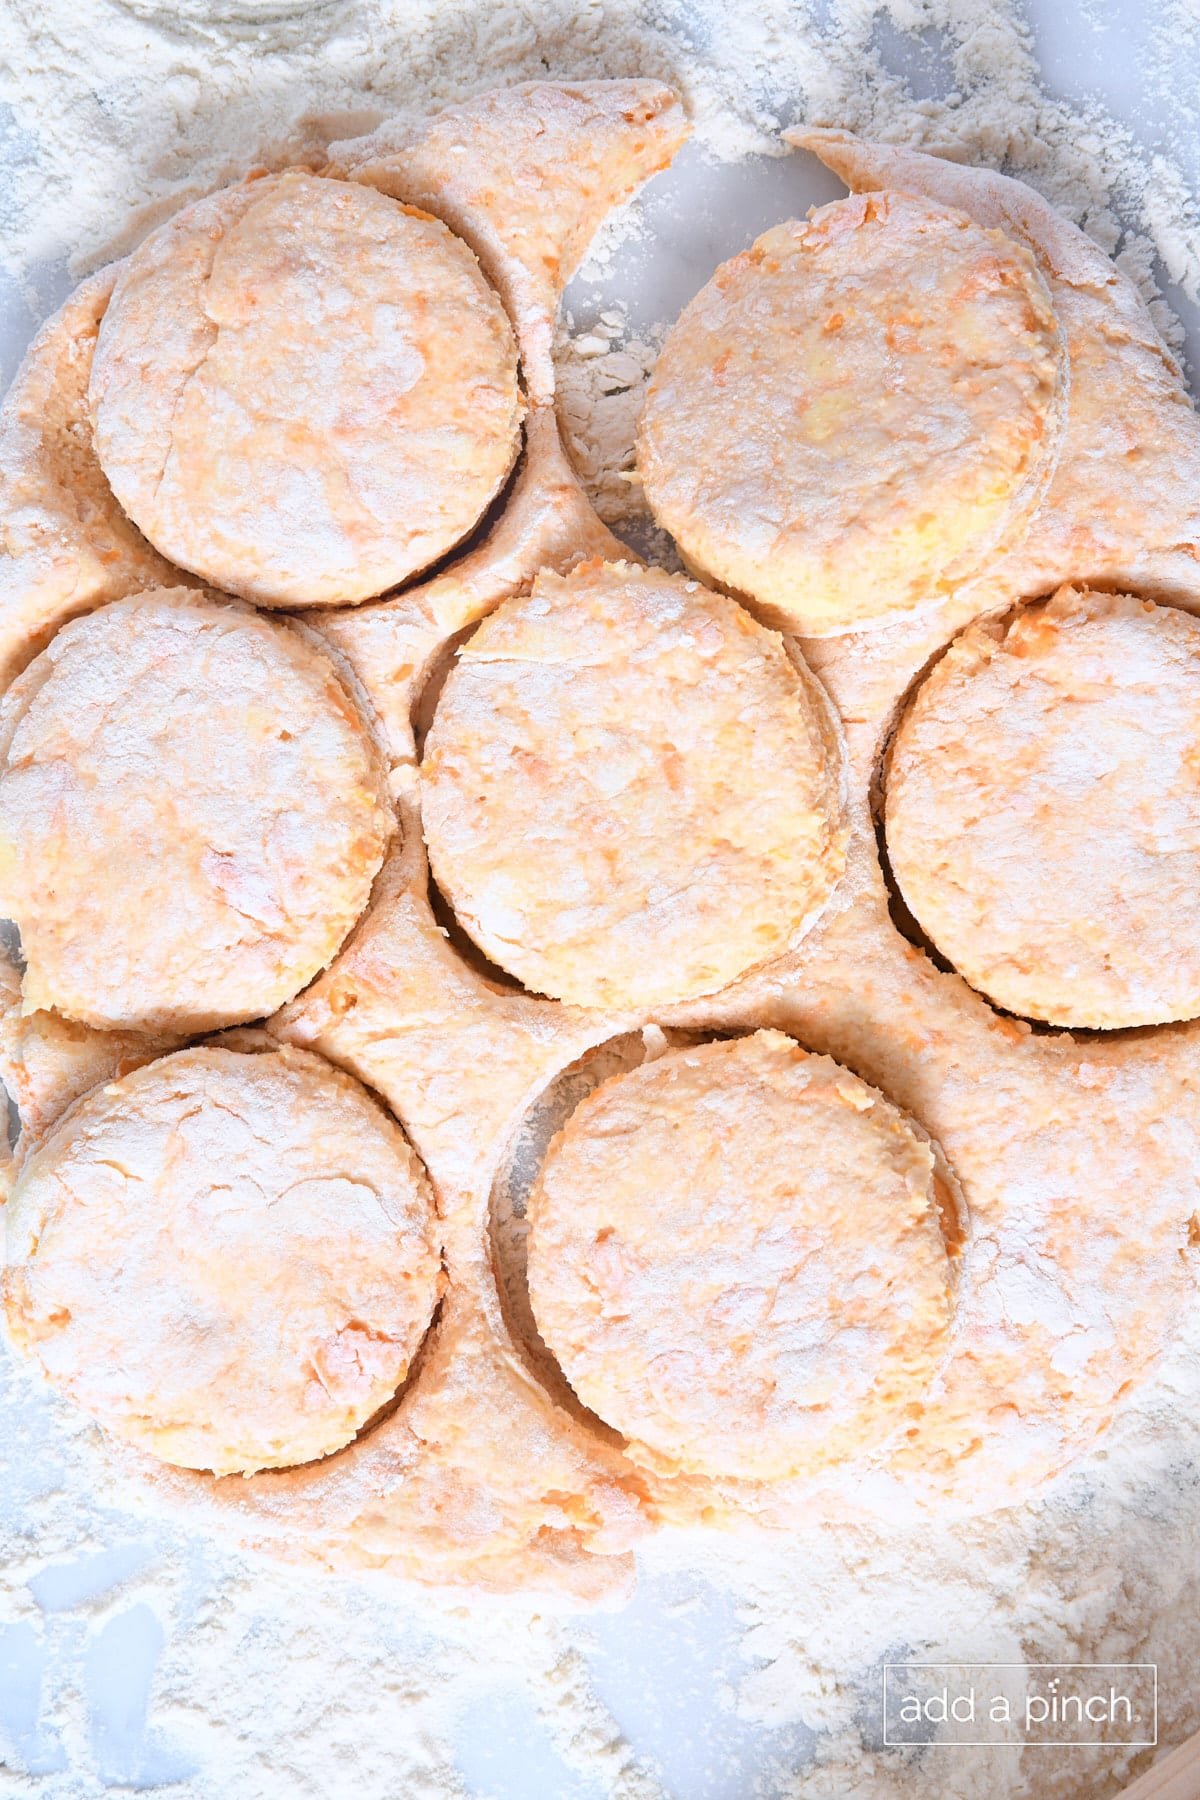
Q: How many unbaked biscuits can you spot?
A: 7